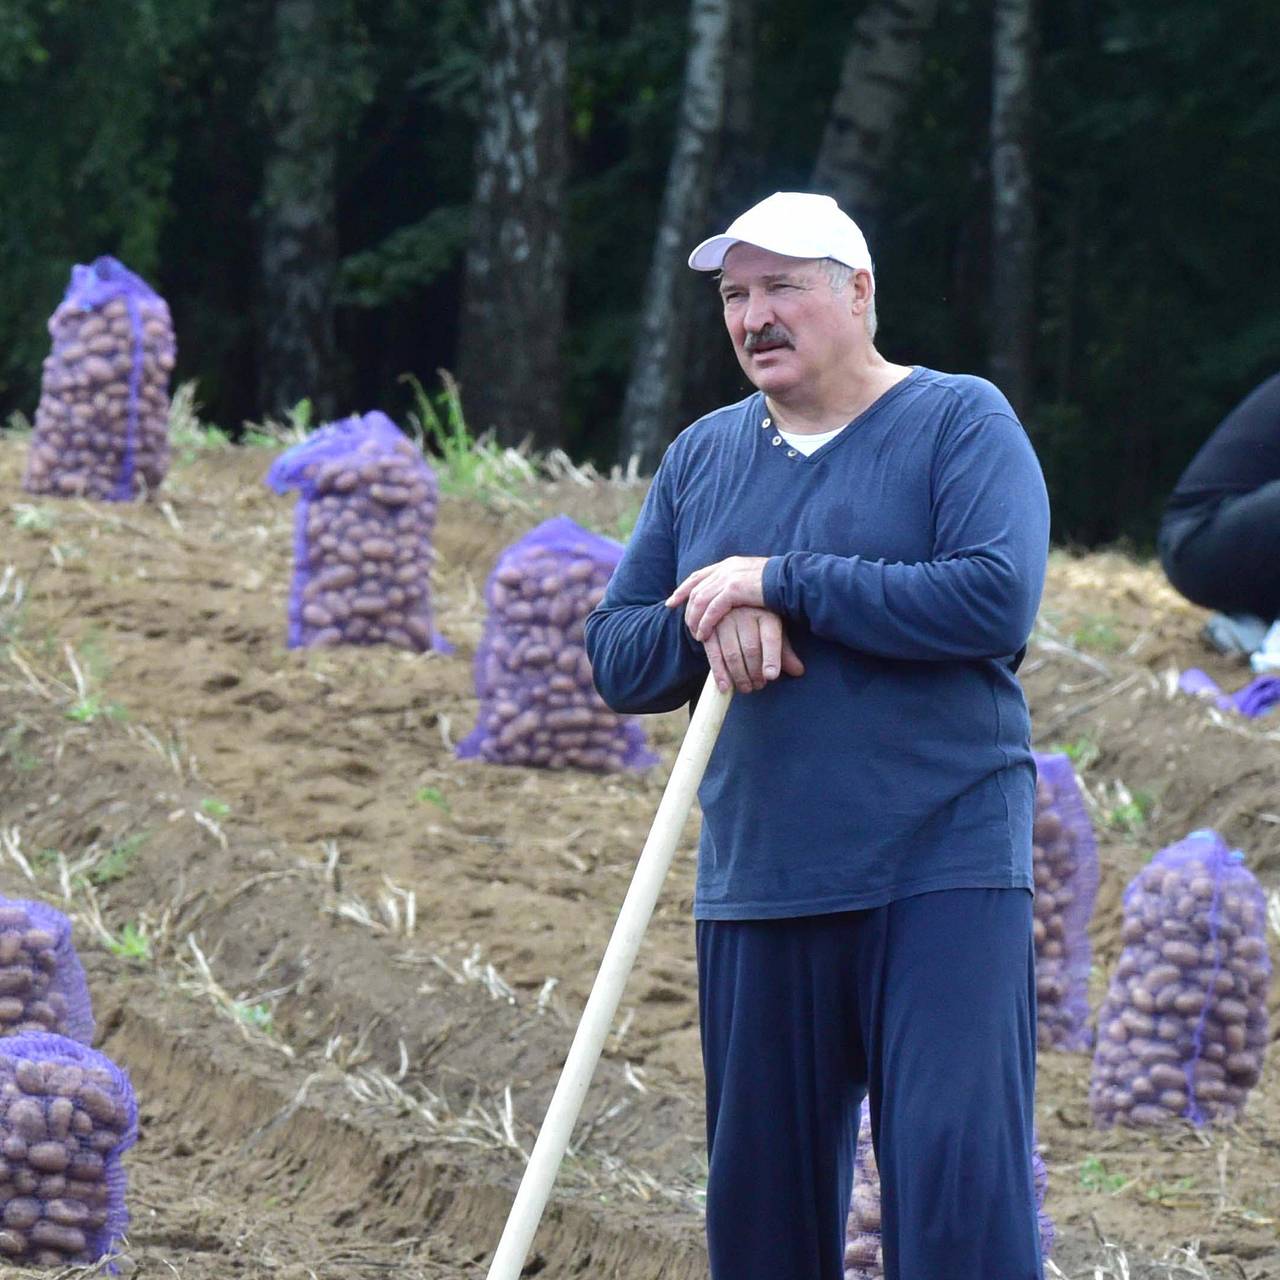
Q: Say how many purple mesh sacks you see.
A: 8